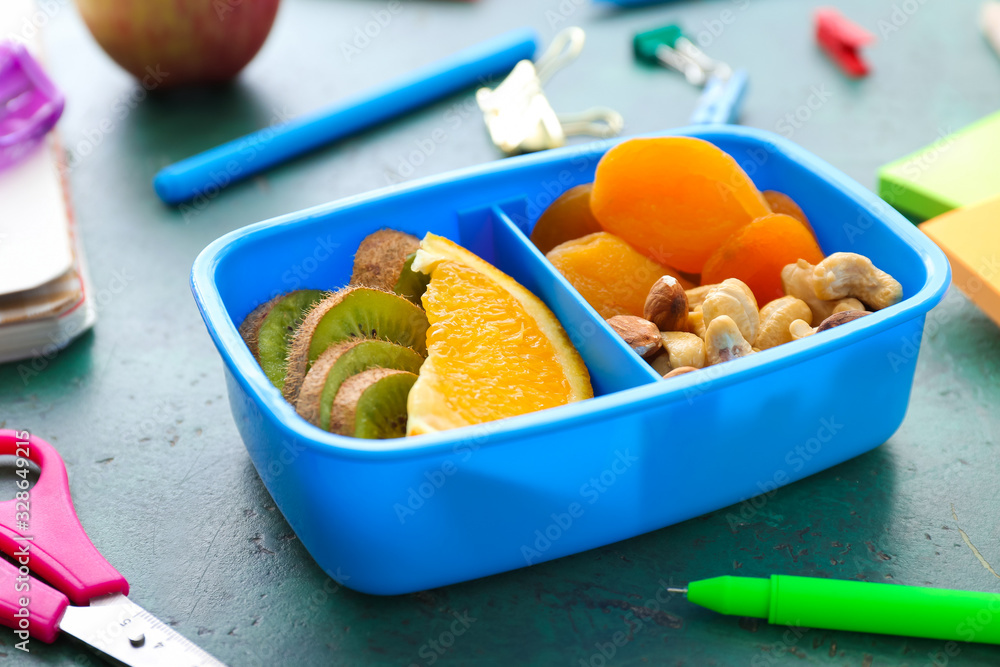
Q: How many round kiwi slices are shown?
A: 5